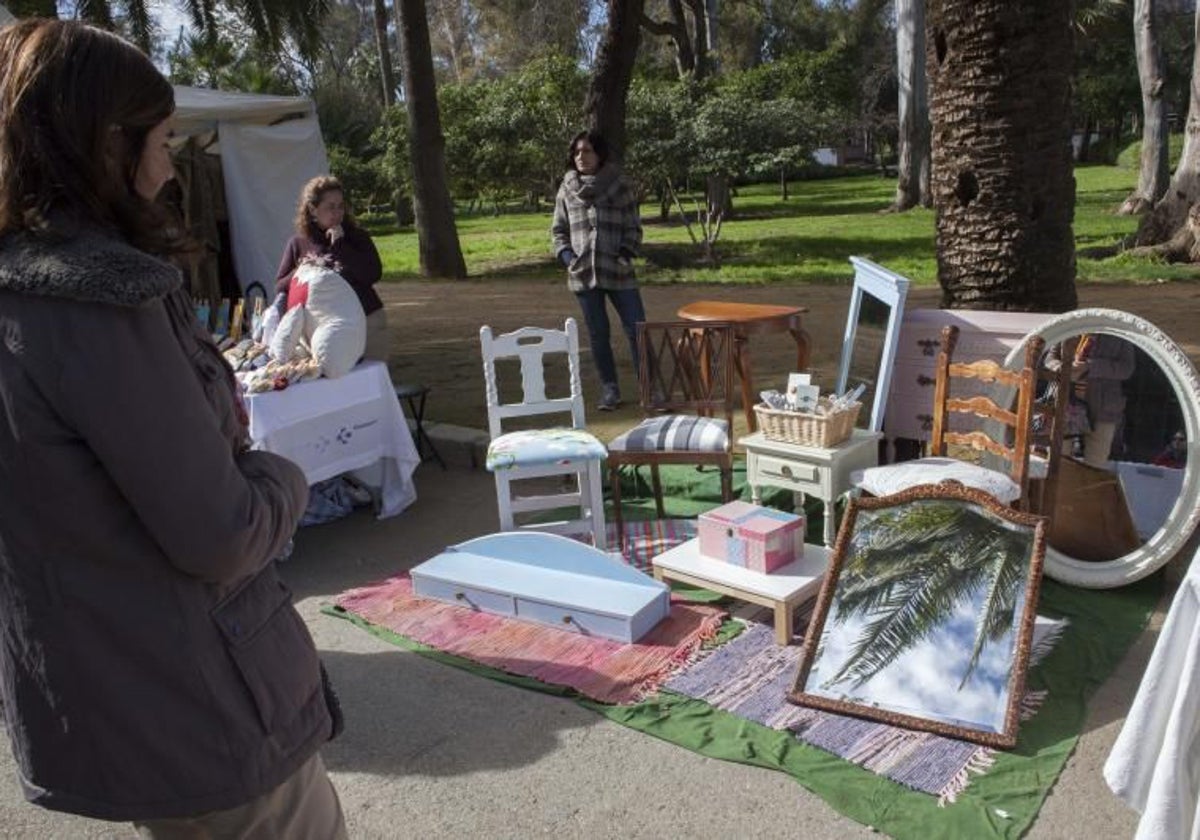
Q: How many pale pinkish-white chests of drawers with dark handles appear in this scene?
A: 1